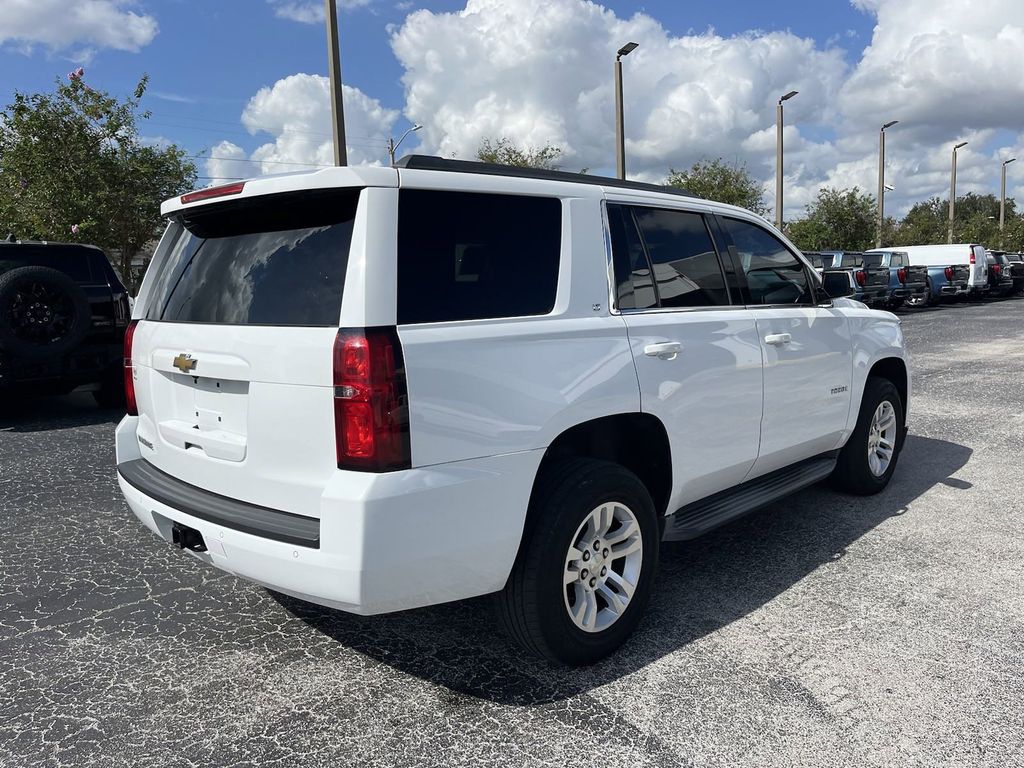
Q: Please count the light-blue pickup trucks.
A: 3